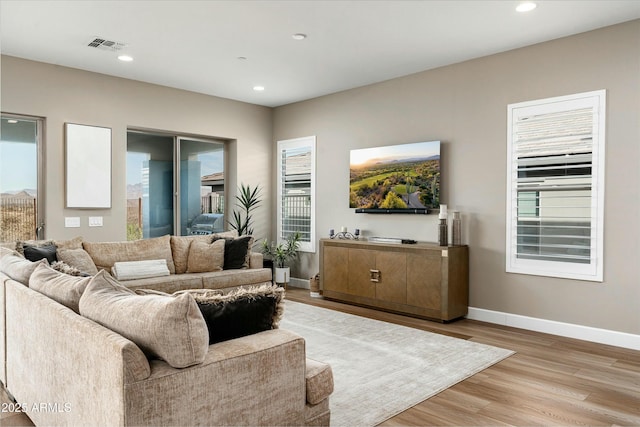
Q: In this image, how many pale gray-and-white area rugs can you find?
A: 1